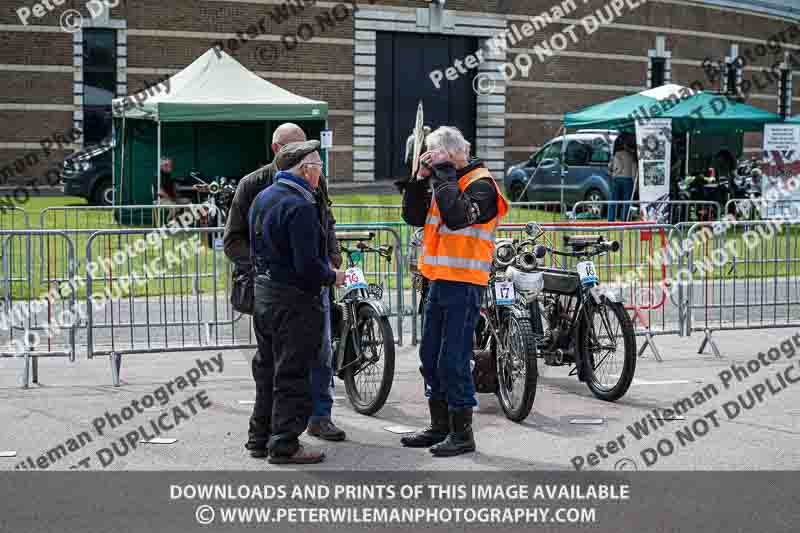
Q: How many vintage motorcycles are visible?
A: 3